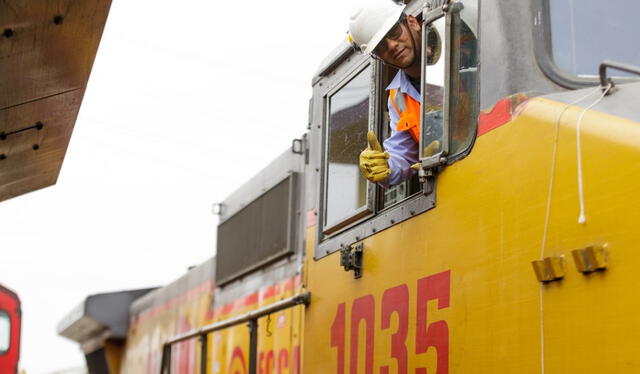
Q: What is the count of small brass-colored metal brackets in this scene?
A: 2